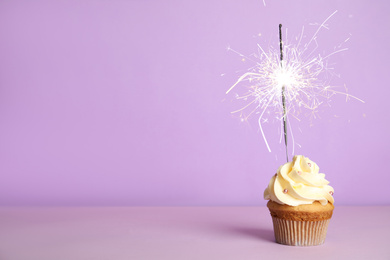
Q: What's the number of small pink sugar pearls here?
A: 5